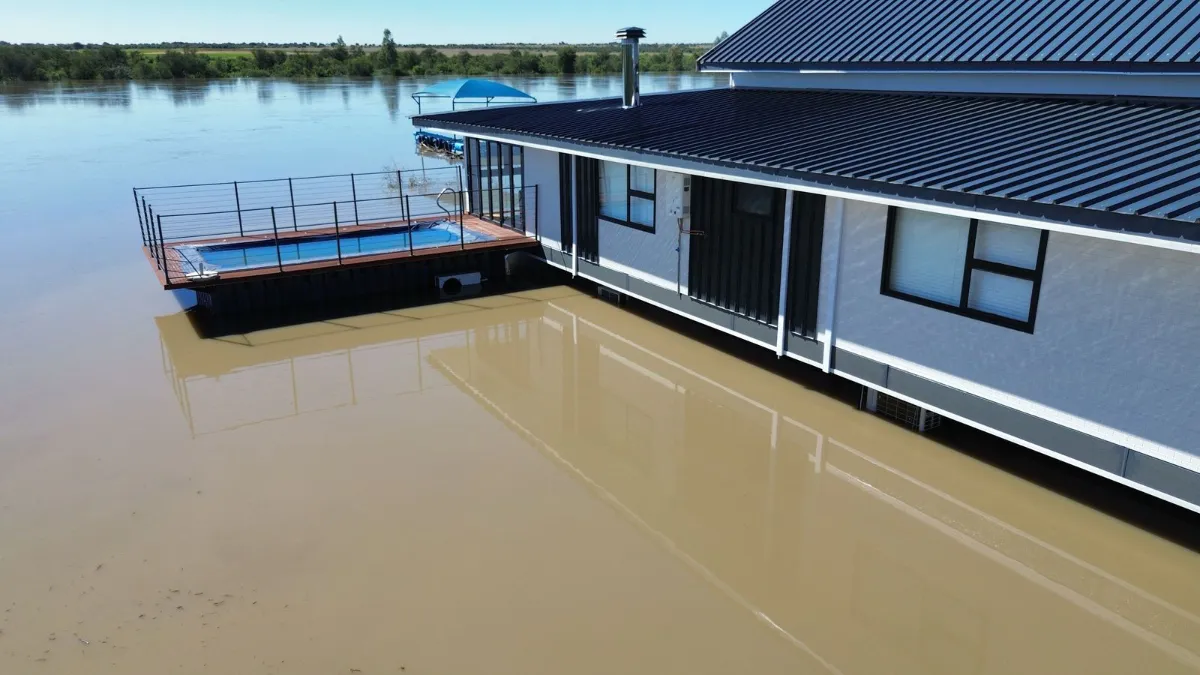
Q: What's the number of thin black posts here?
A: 14